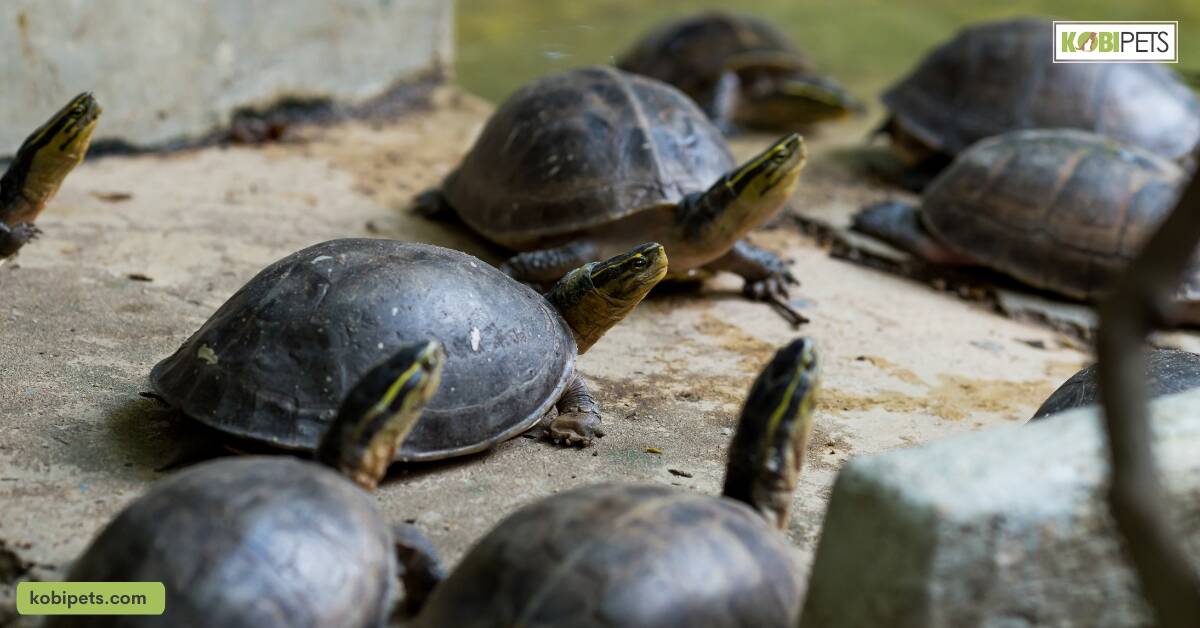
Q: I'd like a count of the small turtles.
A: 9